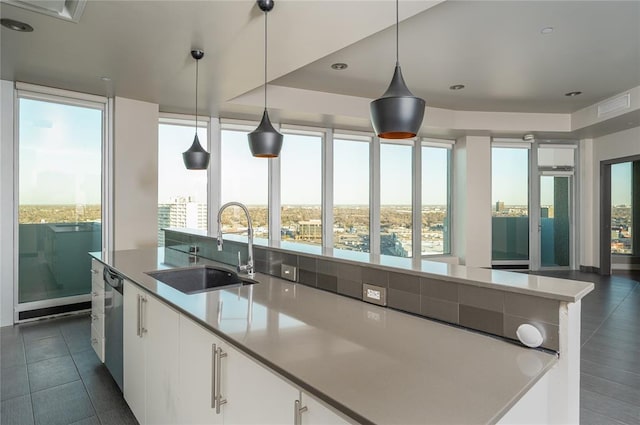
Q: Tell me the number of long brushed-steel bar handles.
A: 5